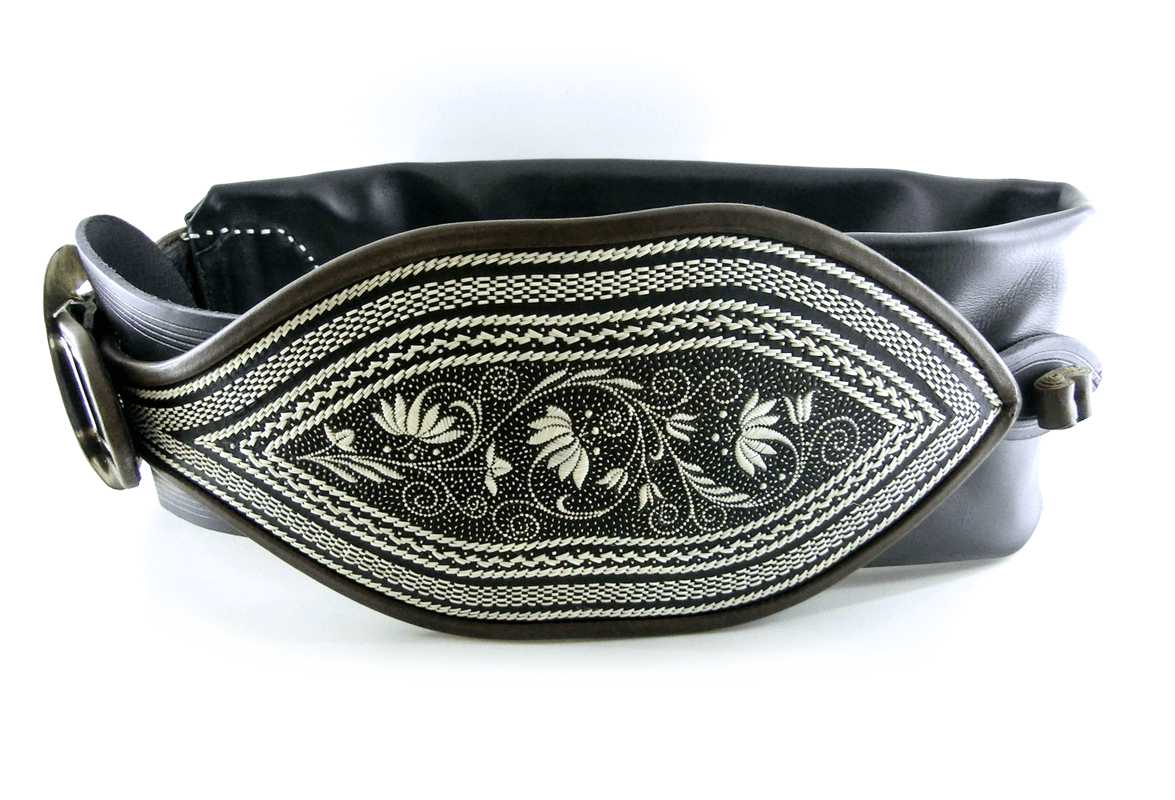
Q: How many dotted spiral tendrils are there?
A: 10